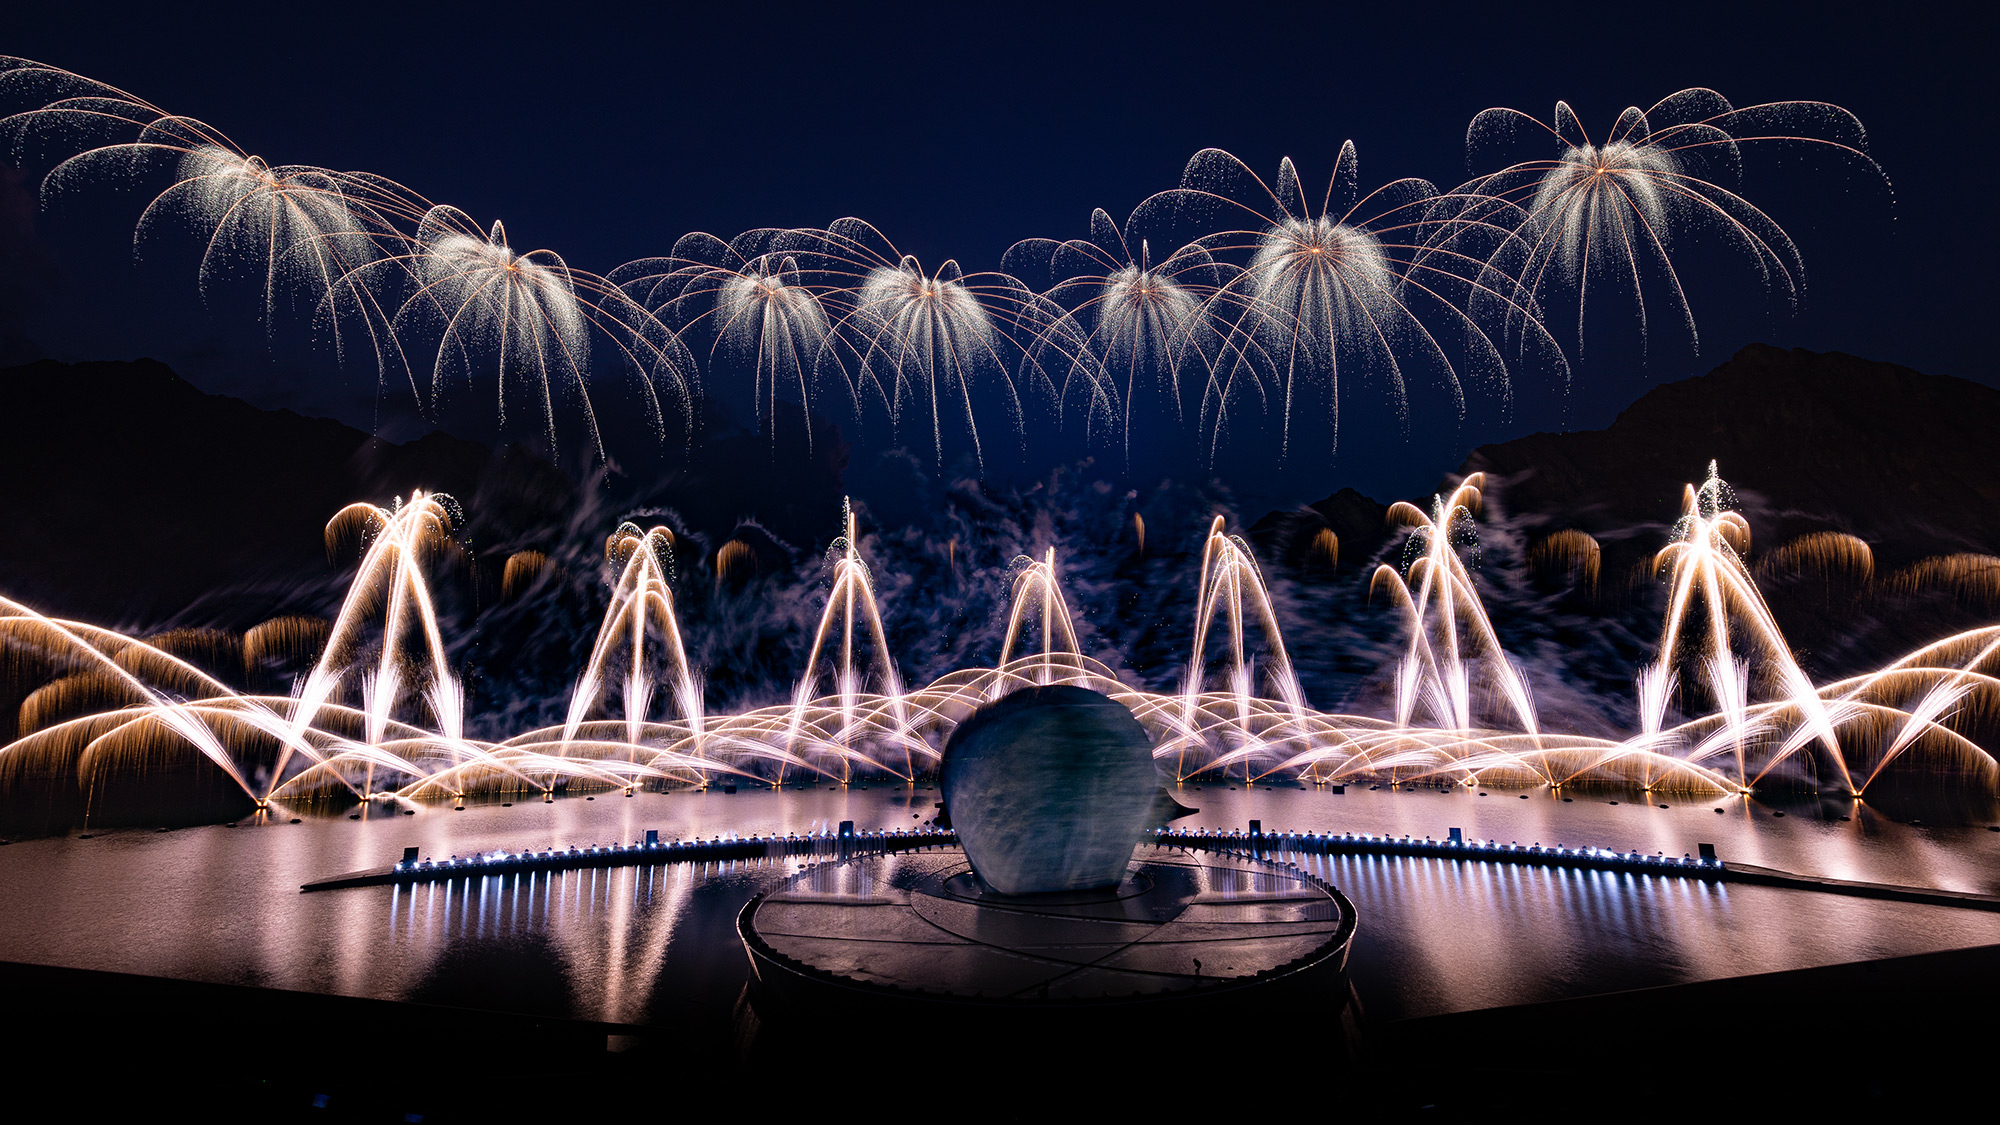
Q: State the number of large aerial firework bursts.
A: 7